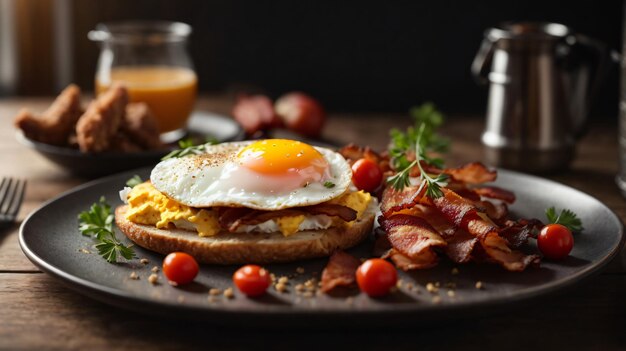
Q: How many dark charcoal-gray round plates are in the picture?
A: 2